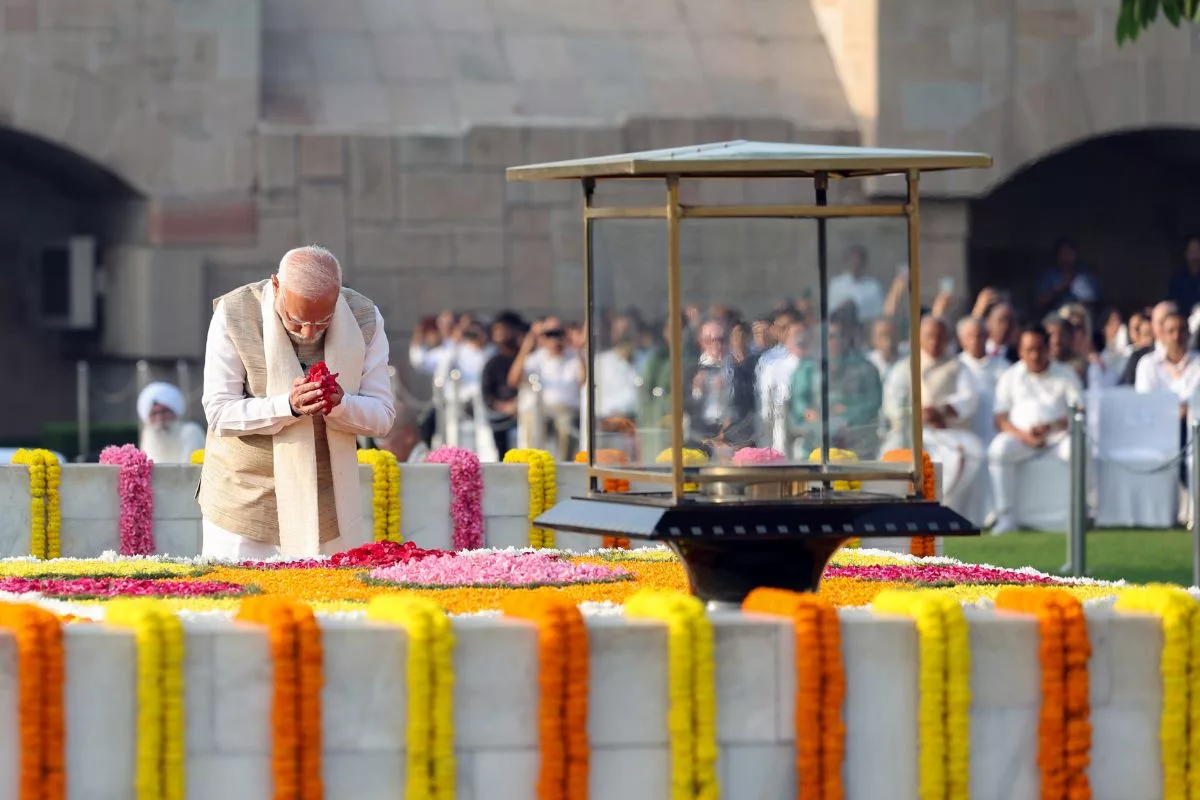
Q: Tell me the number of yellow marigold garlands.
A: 11